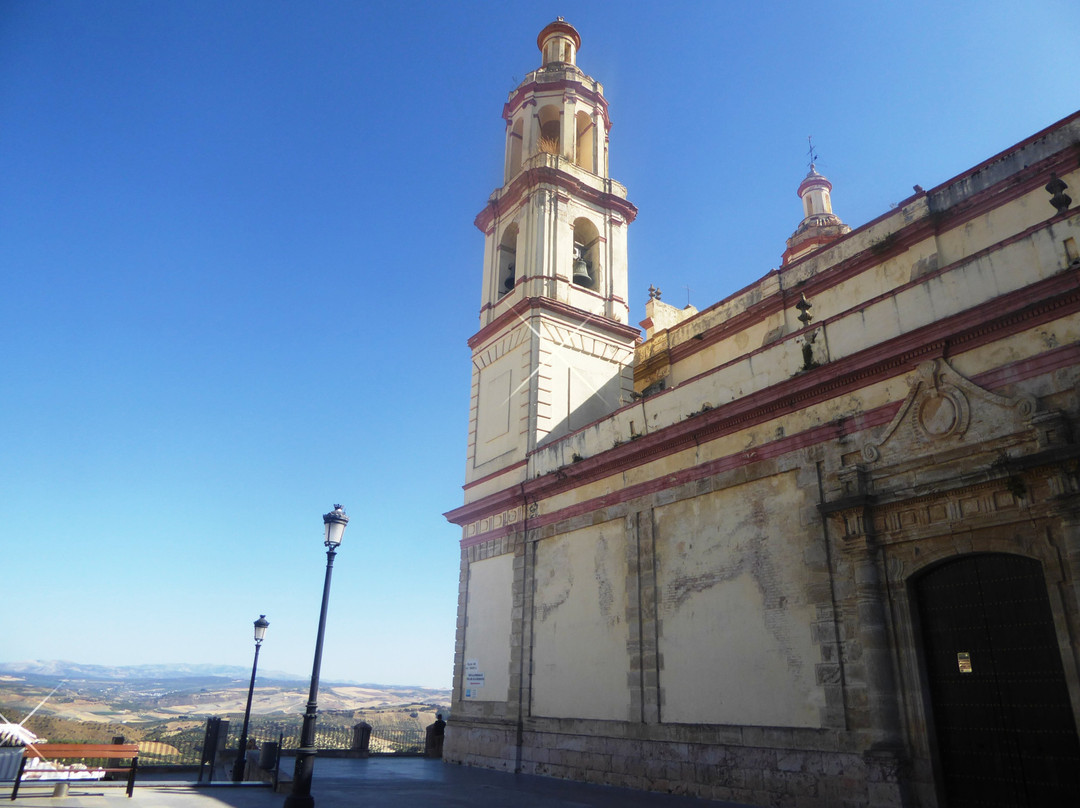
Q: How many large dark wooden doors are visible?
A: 1